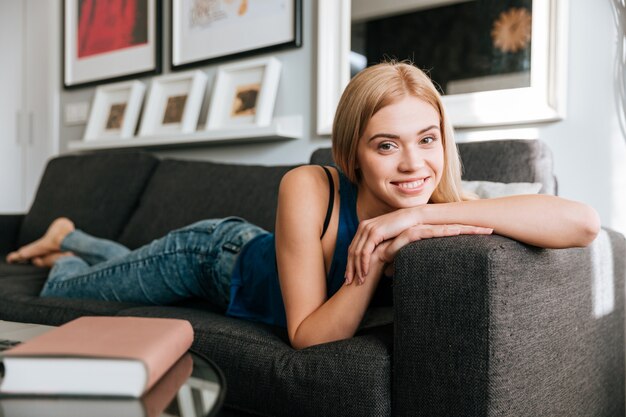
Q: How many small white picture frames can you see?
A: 3